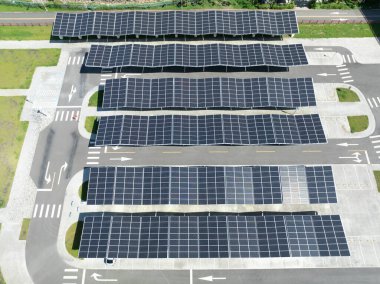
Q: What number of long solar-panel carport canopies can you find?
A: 6